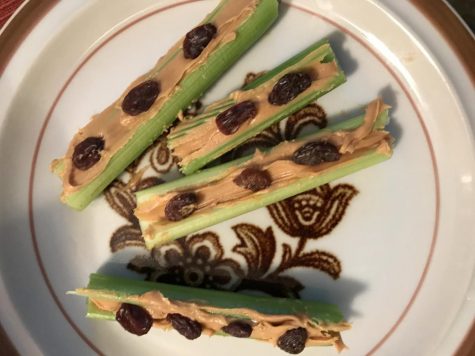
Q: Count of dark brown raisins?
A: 12